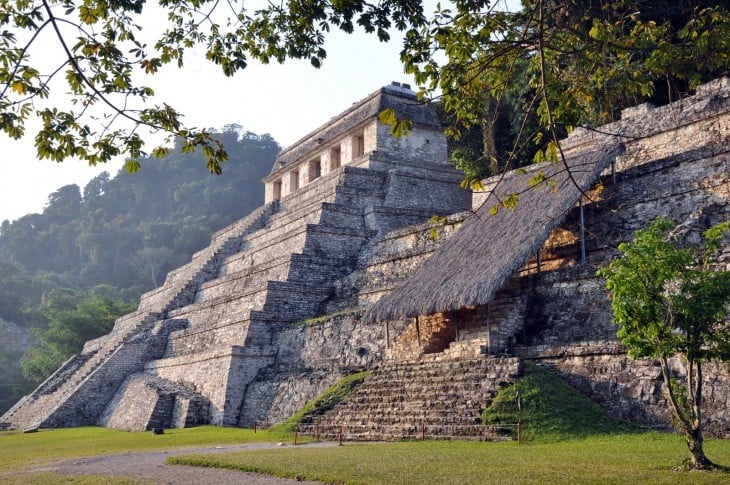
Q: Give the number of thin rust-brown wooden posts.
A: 6